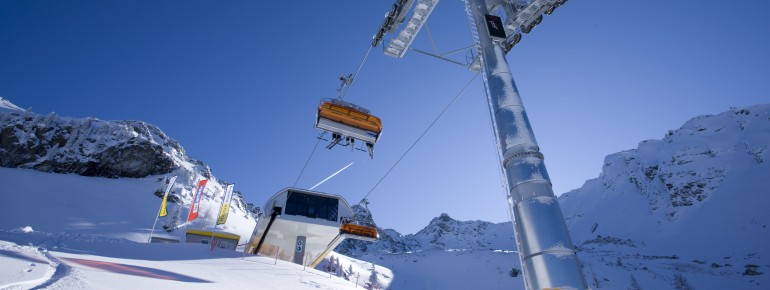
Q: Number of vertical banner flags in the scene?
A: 3